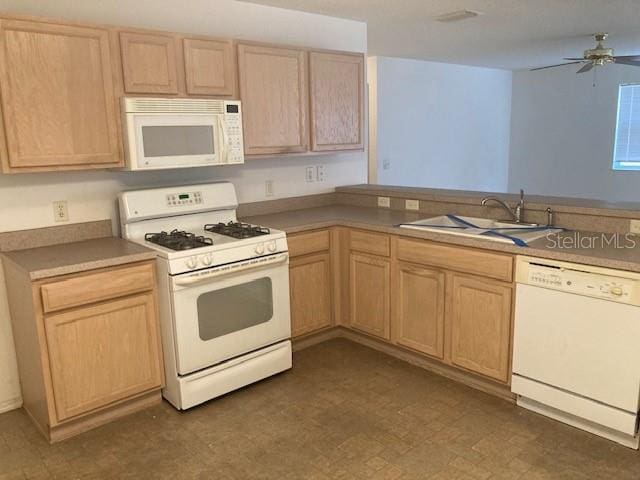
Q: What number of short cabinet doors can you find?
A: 2